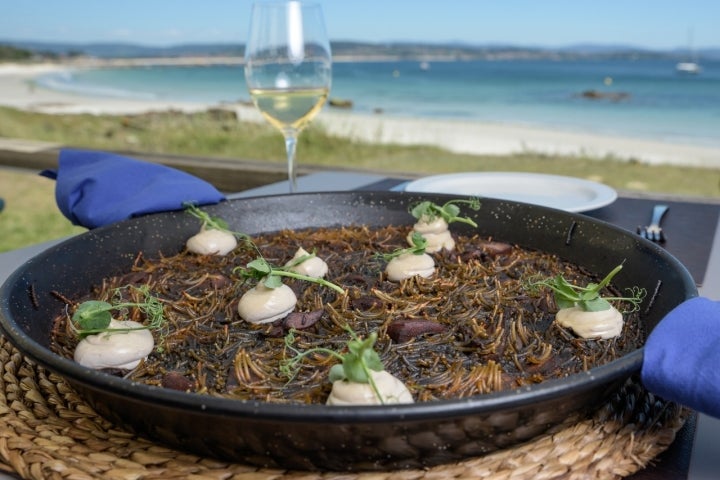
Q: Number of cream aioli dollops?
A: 8